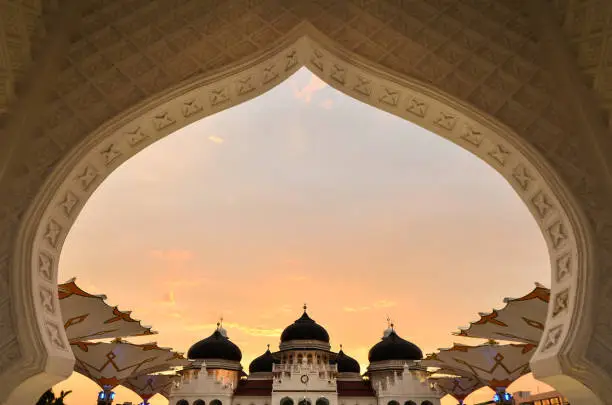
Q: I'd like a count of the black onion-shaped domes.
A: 5